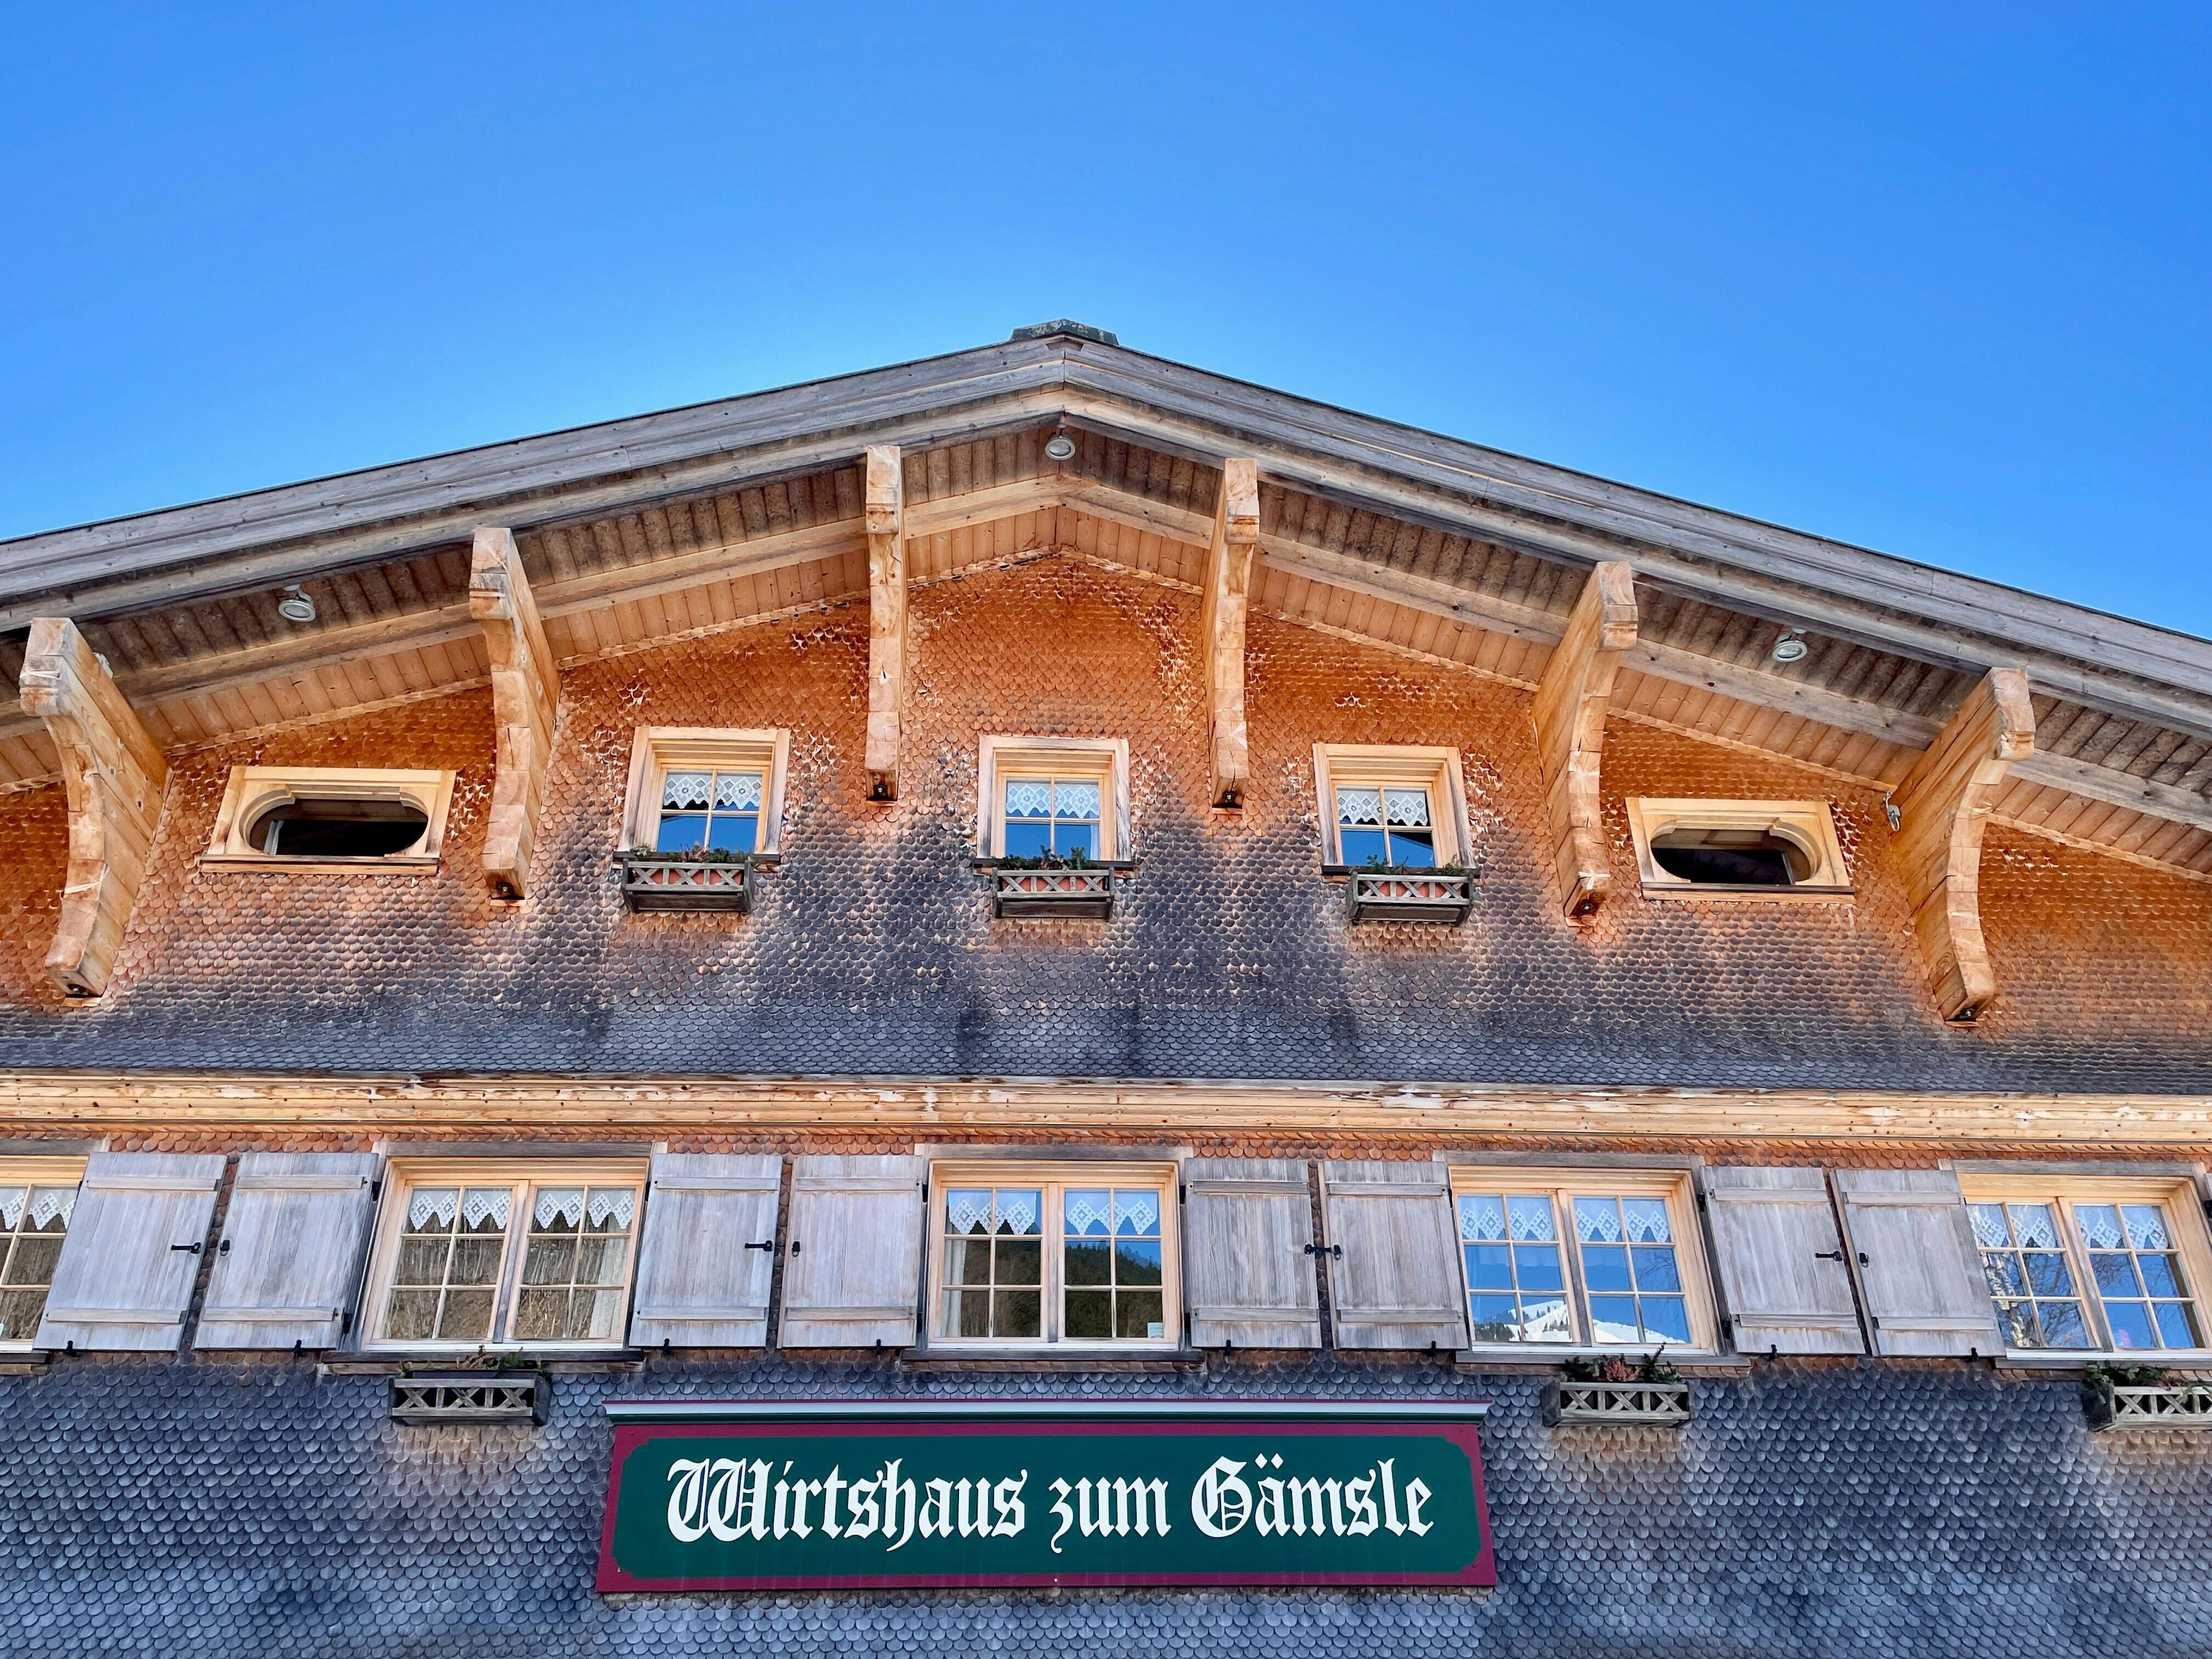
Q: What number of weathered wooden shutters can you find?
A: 8